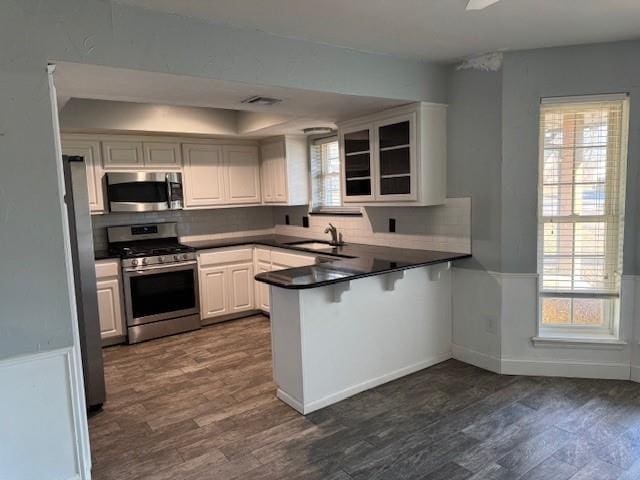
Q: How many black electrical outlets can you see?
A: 3